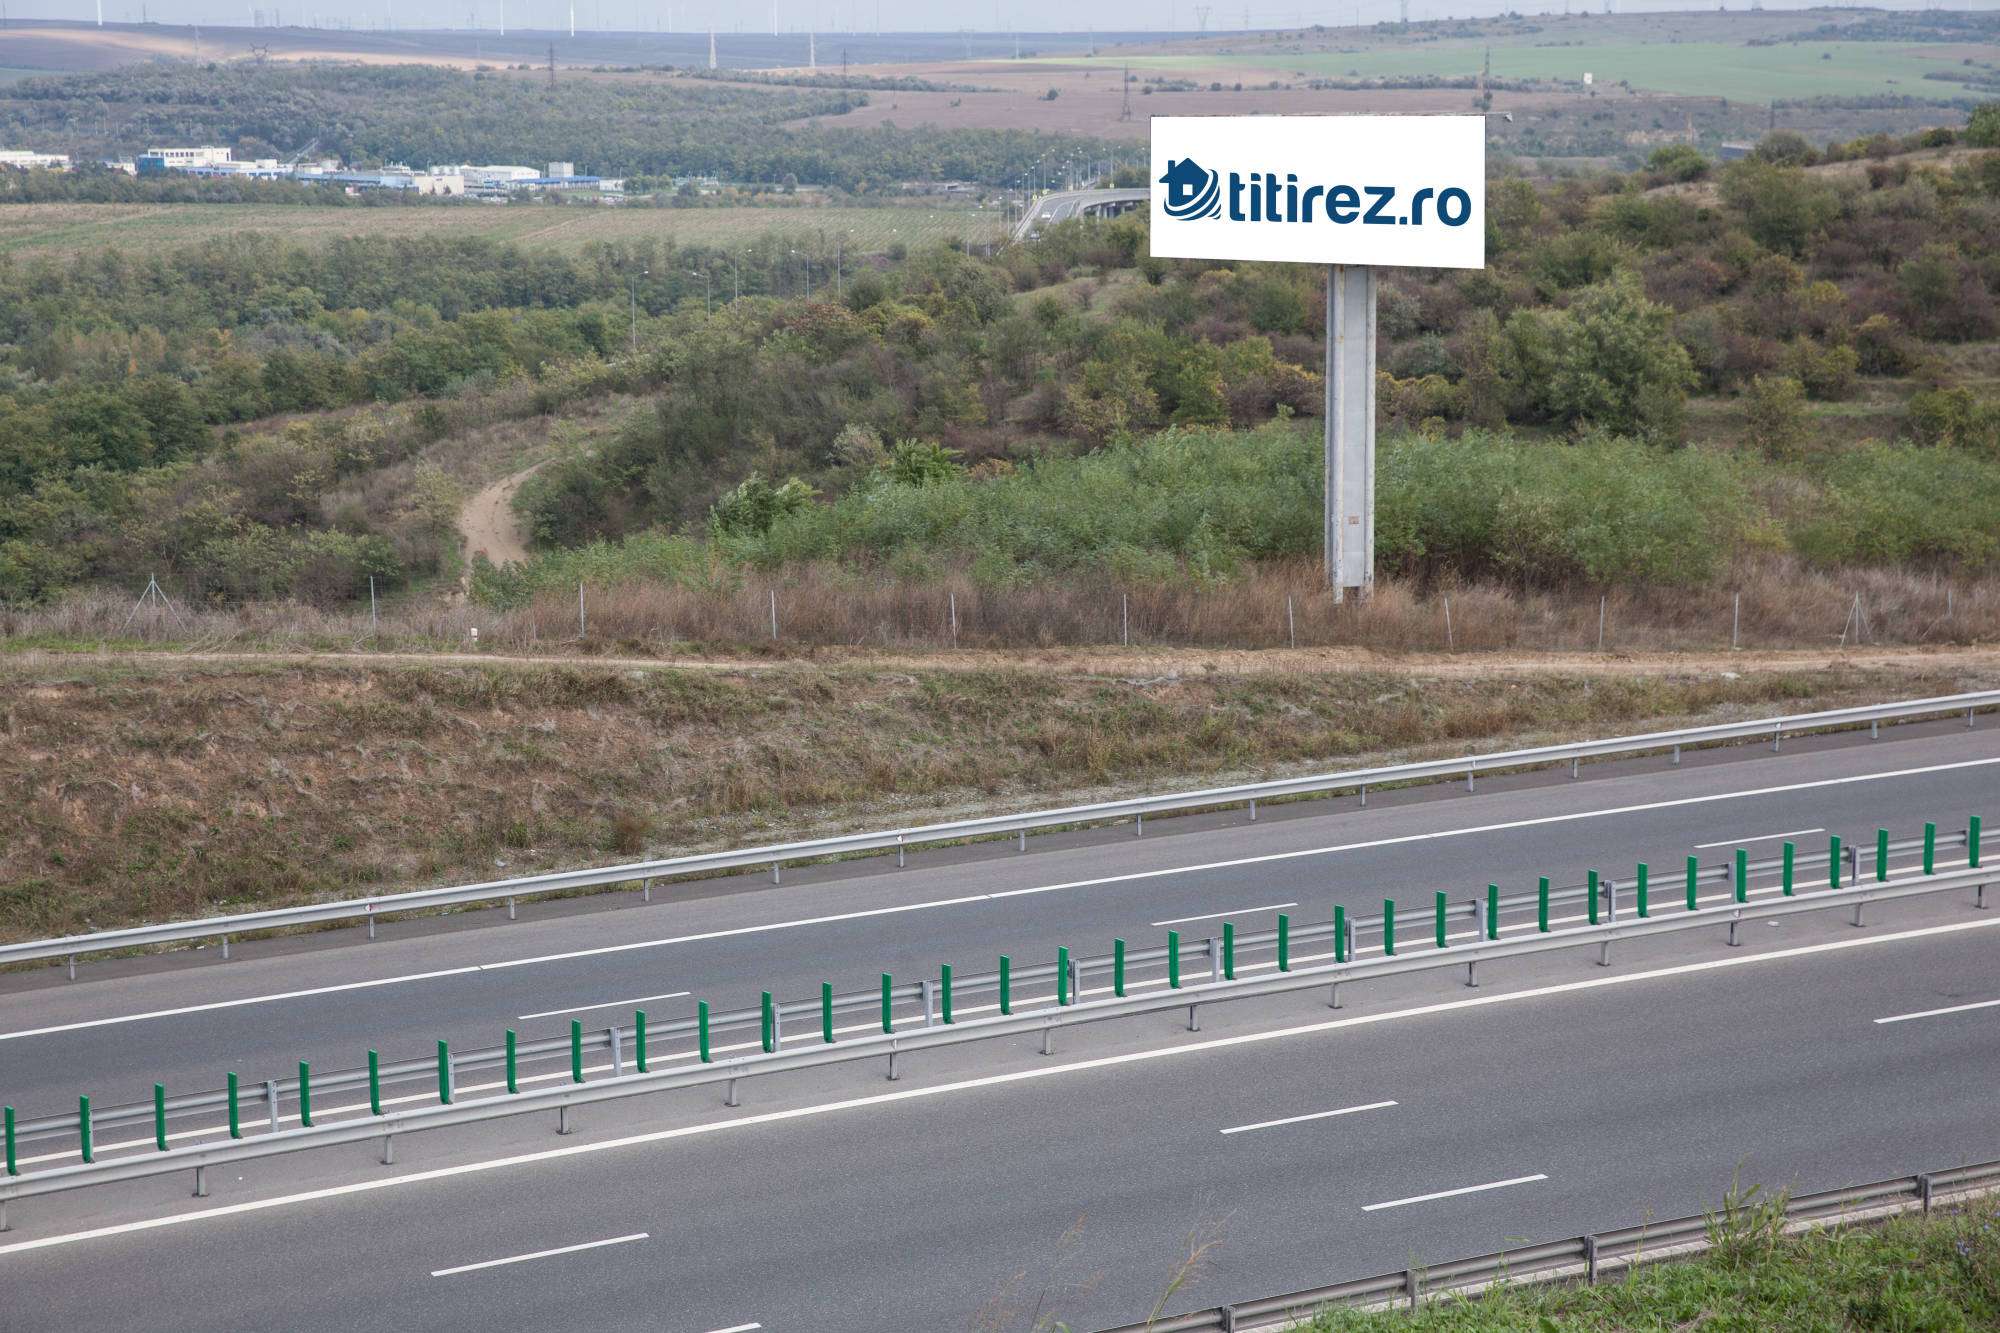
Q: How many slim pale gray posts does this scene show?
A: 12